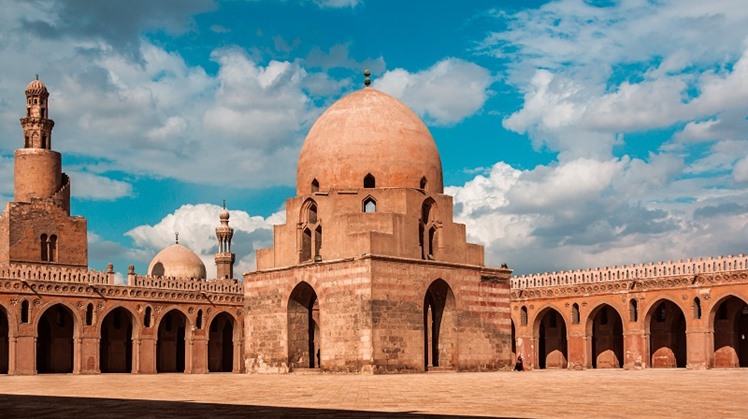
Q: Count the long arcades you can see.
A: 2